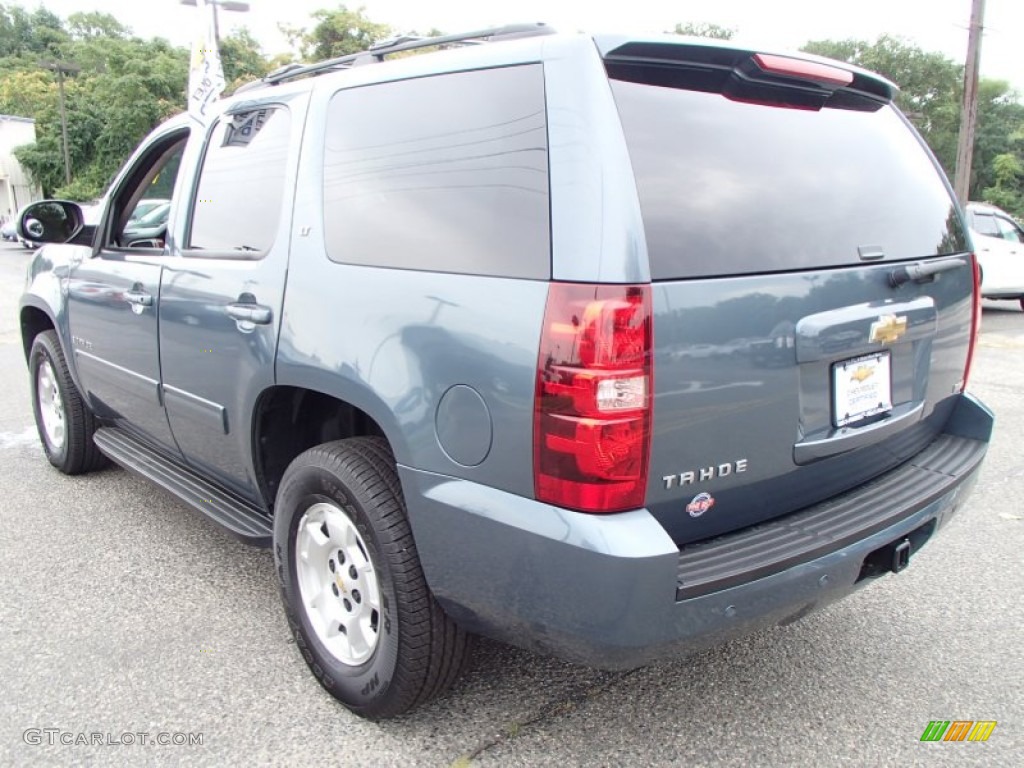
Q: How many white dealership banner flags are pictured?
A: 1